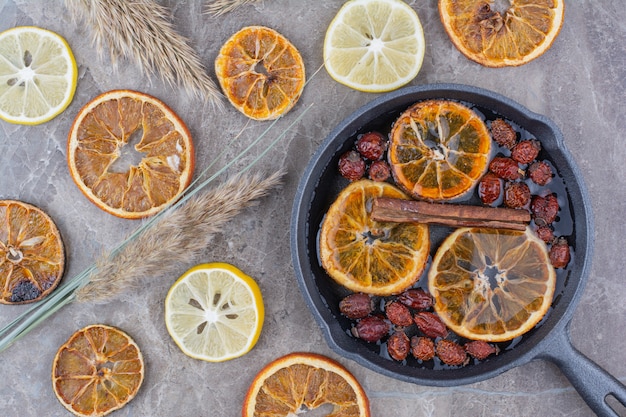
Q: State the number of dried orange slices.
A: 9